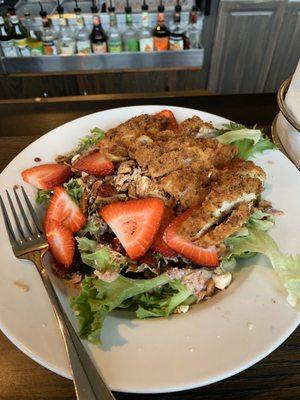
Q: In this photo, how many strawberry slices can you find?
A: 8